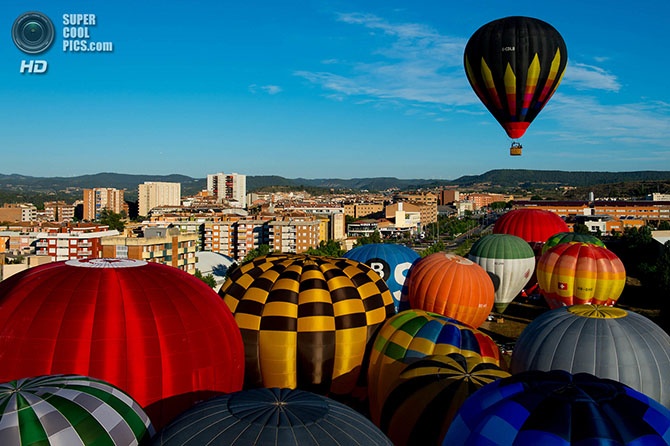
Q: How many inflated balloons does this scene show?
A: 15